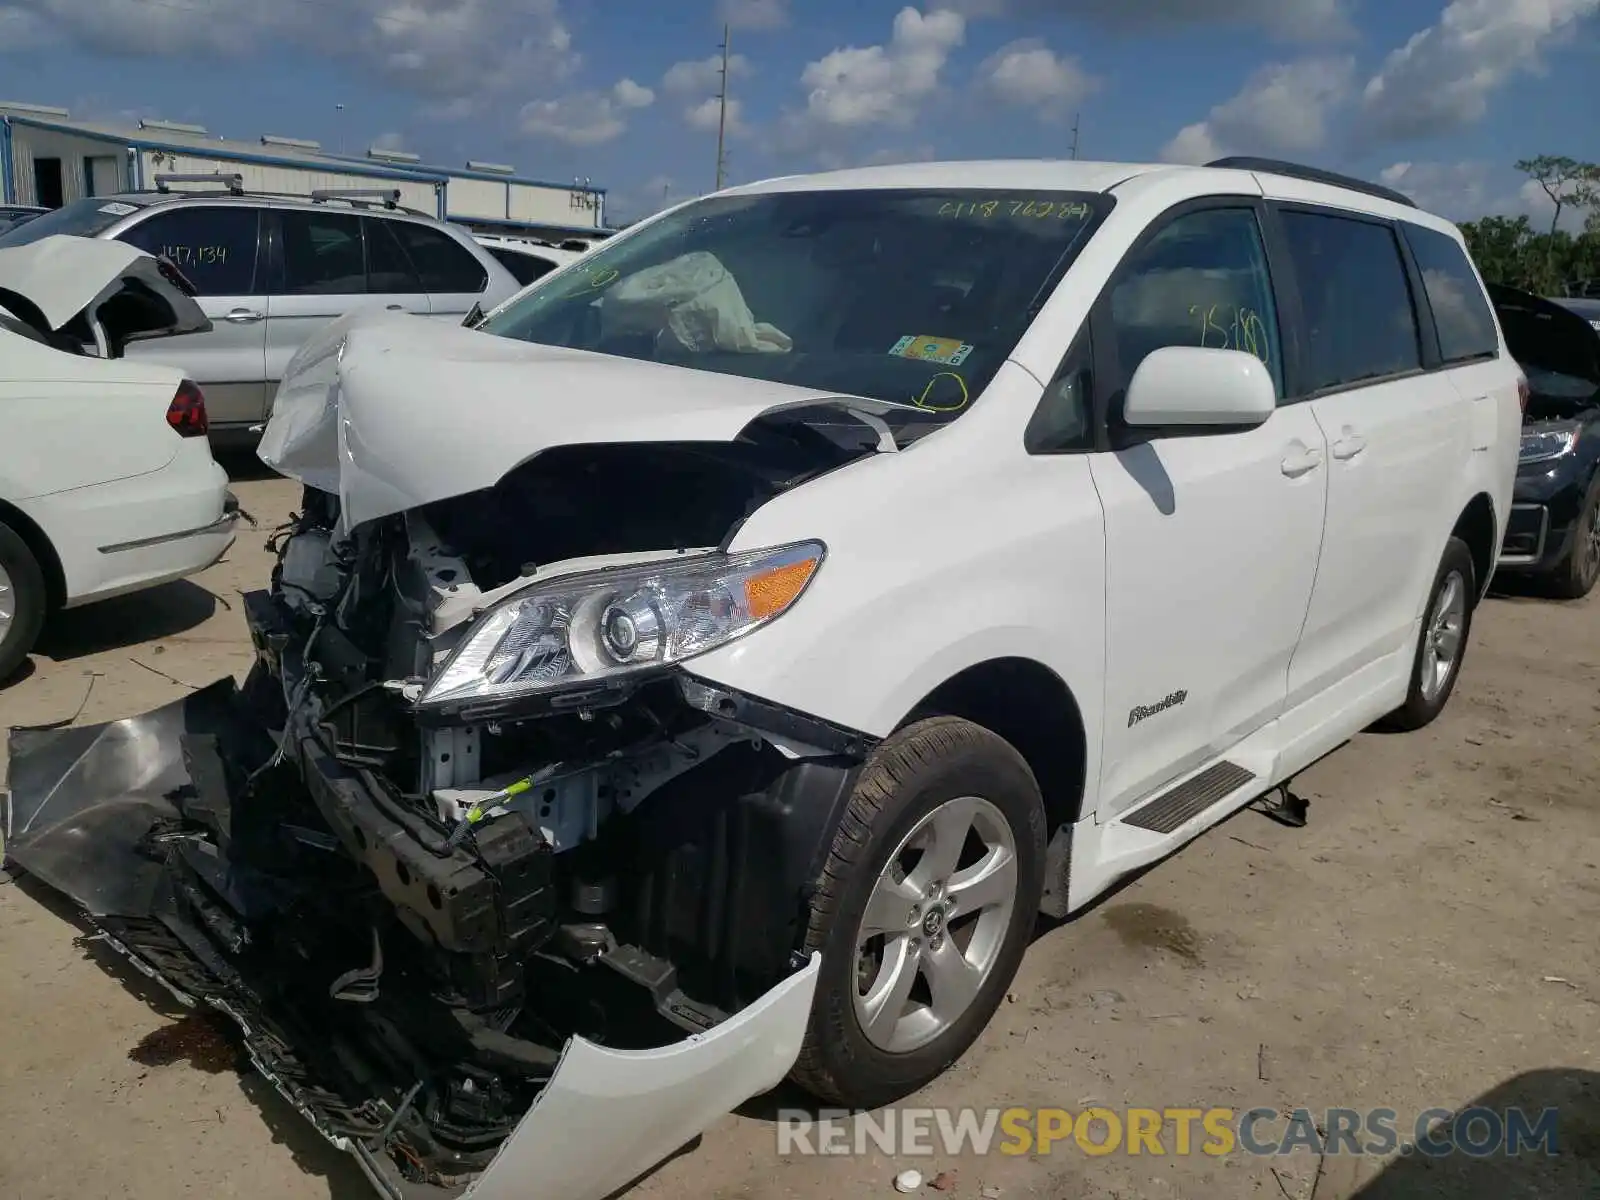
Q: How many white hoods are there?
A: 1